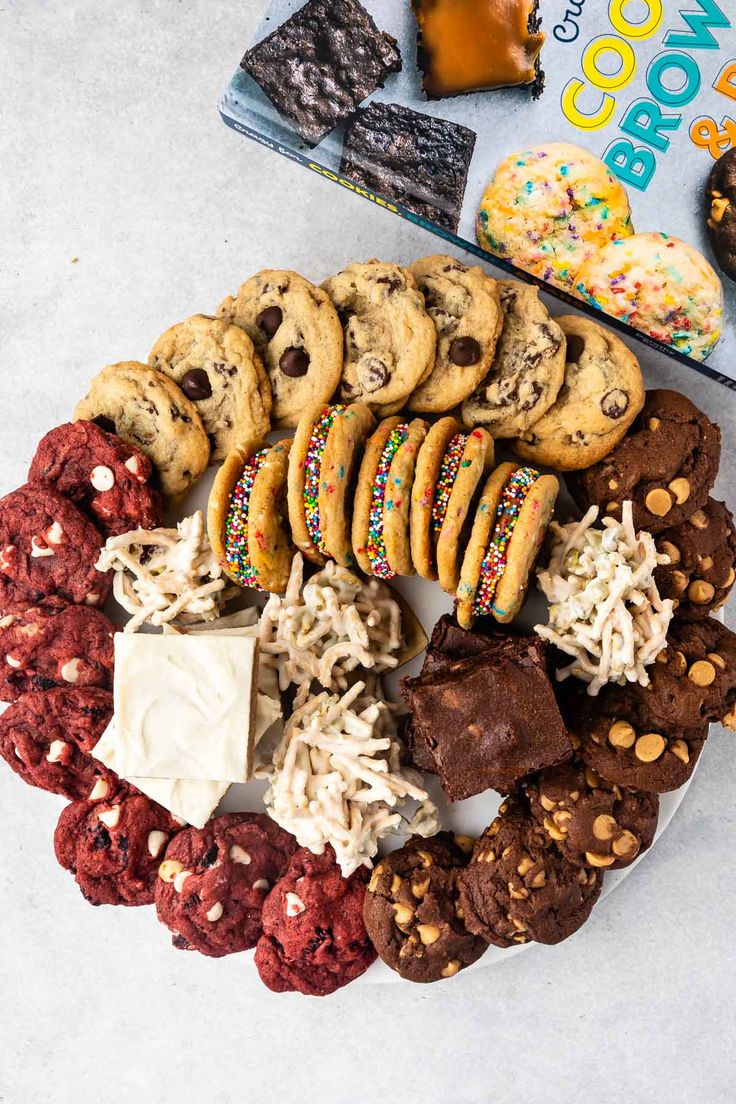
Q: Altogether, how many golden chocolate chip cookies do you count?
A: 7